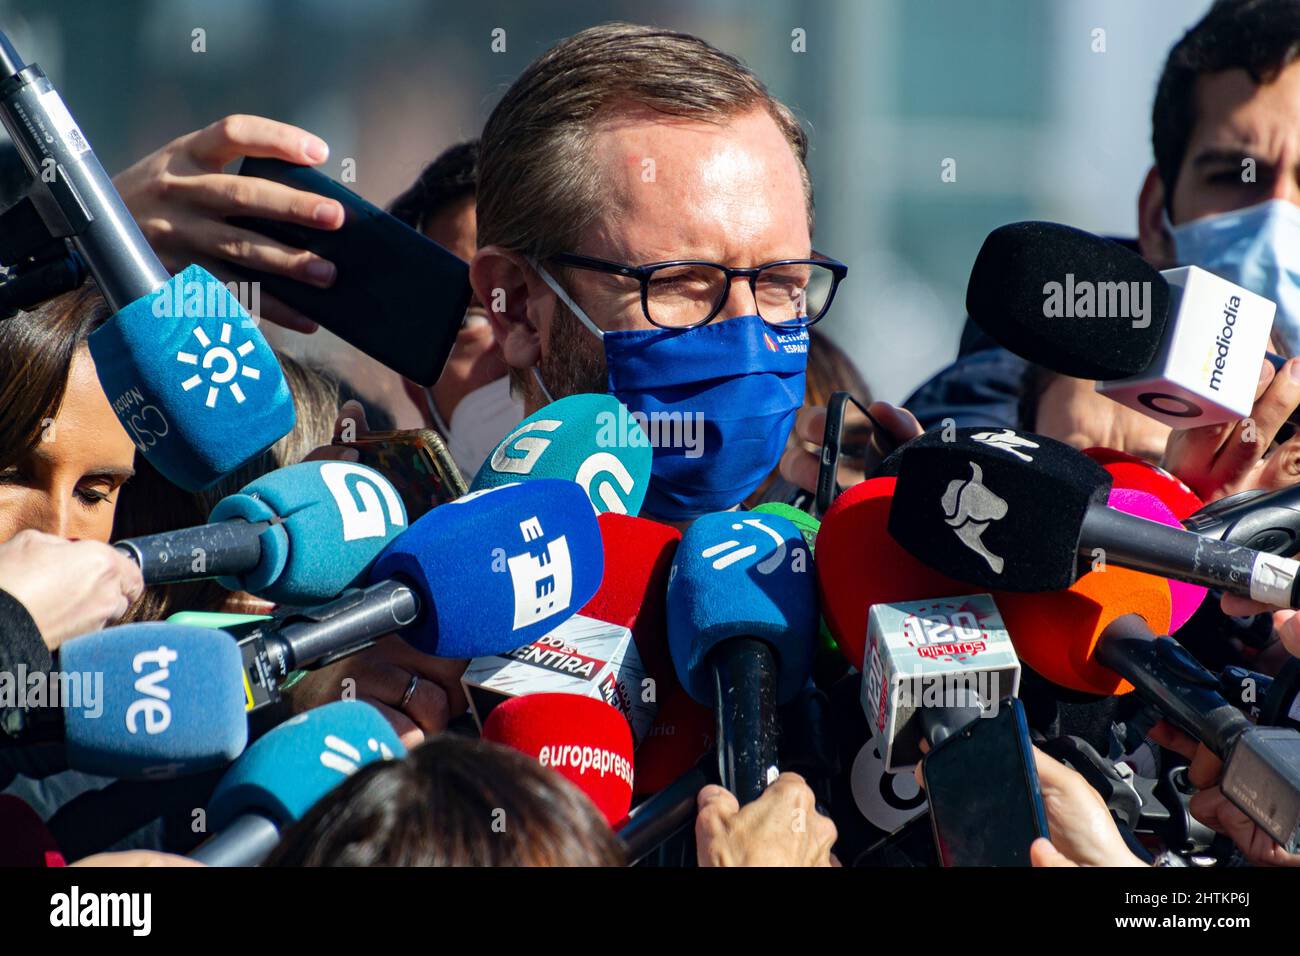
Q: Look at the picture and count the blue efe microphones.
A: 1